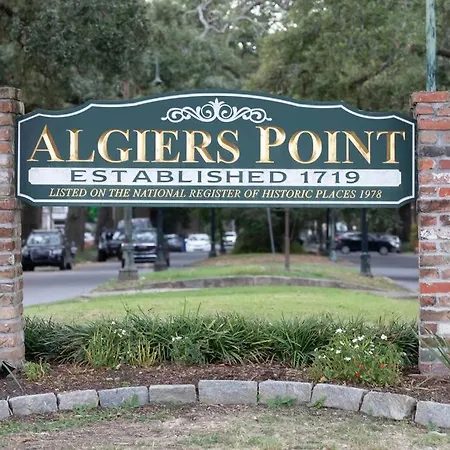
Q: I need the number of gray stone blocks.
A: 10